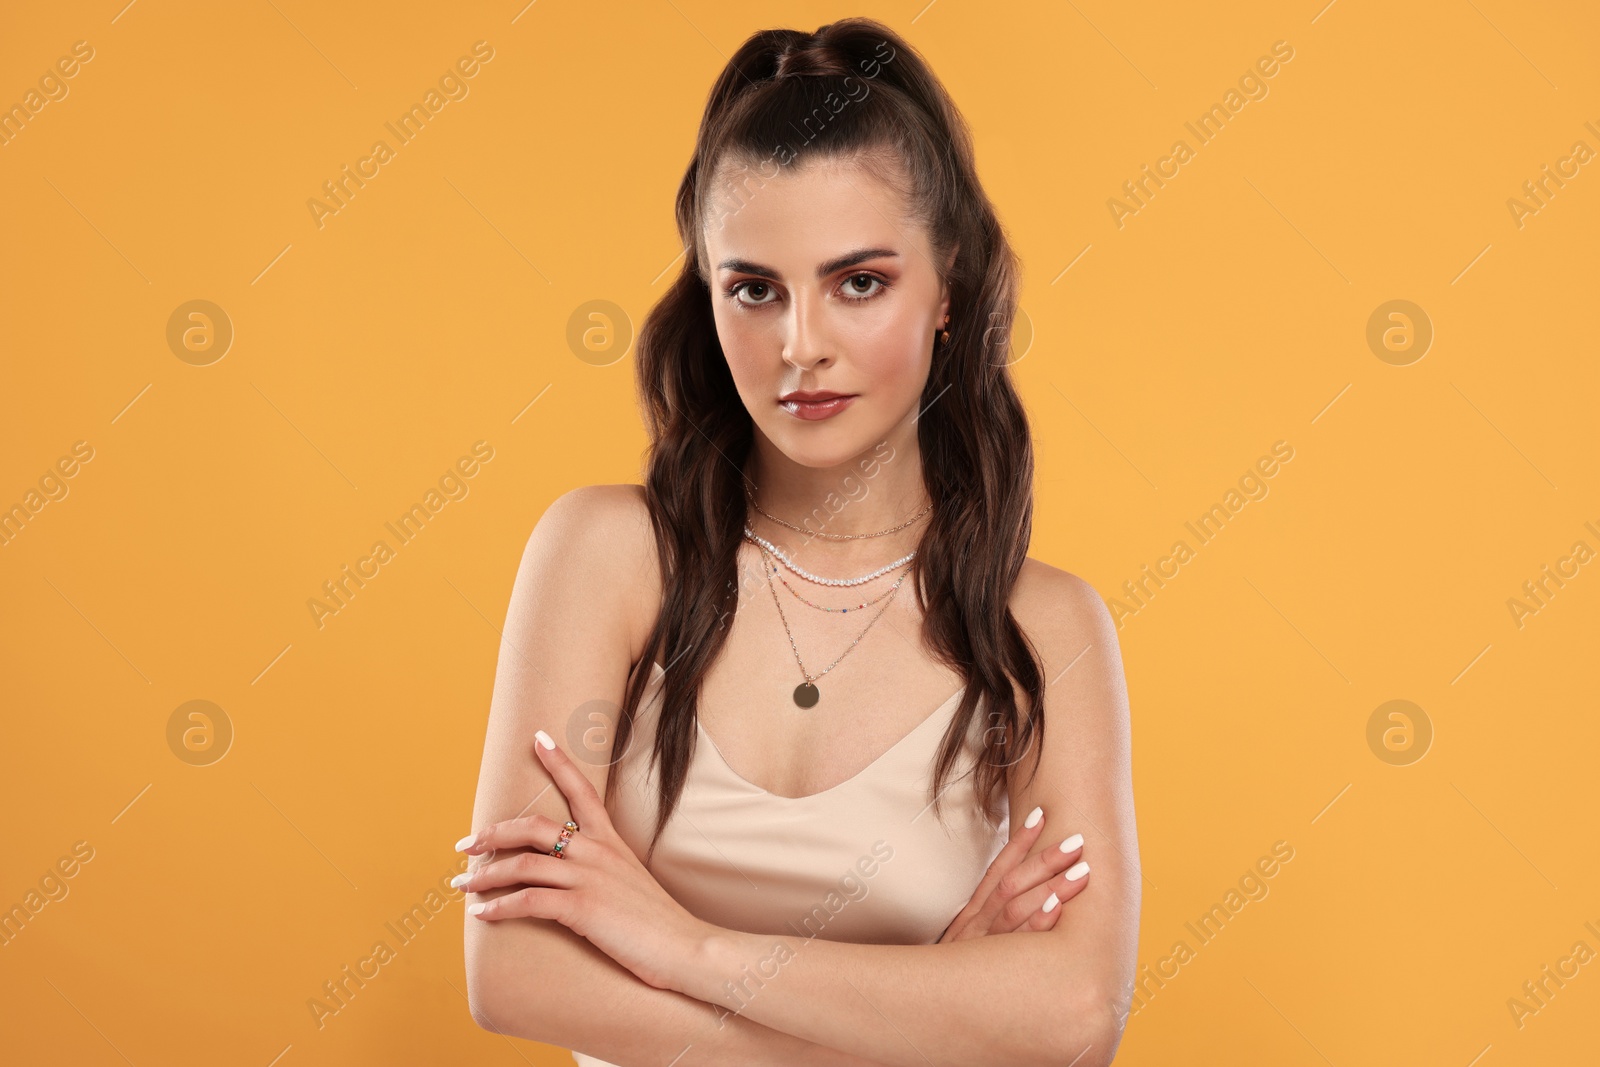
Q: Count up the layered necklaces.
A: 4